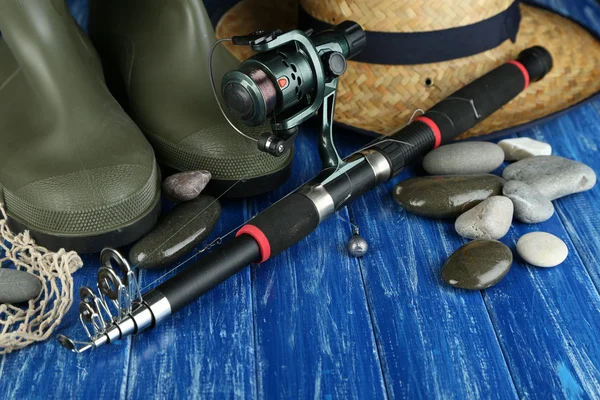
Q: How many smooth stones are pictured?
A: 11